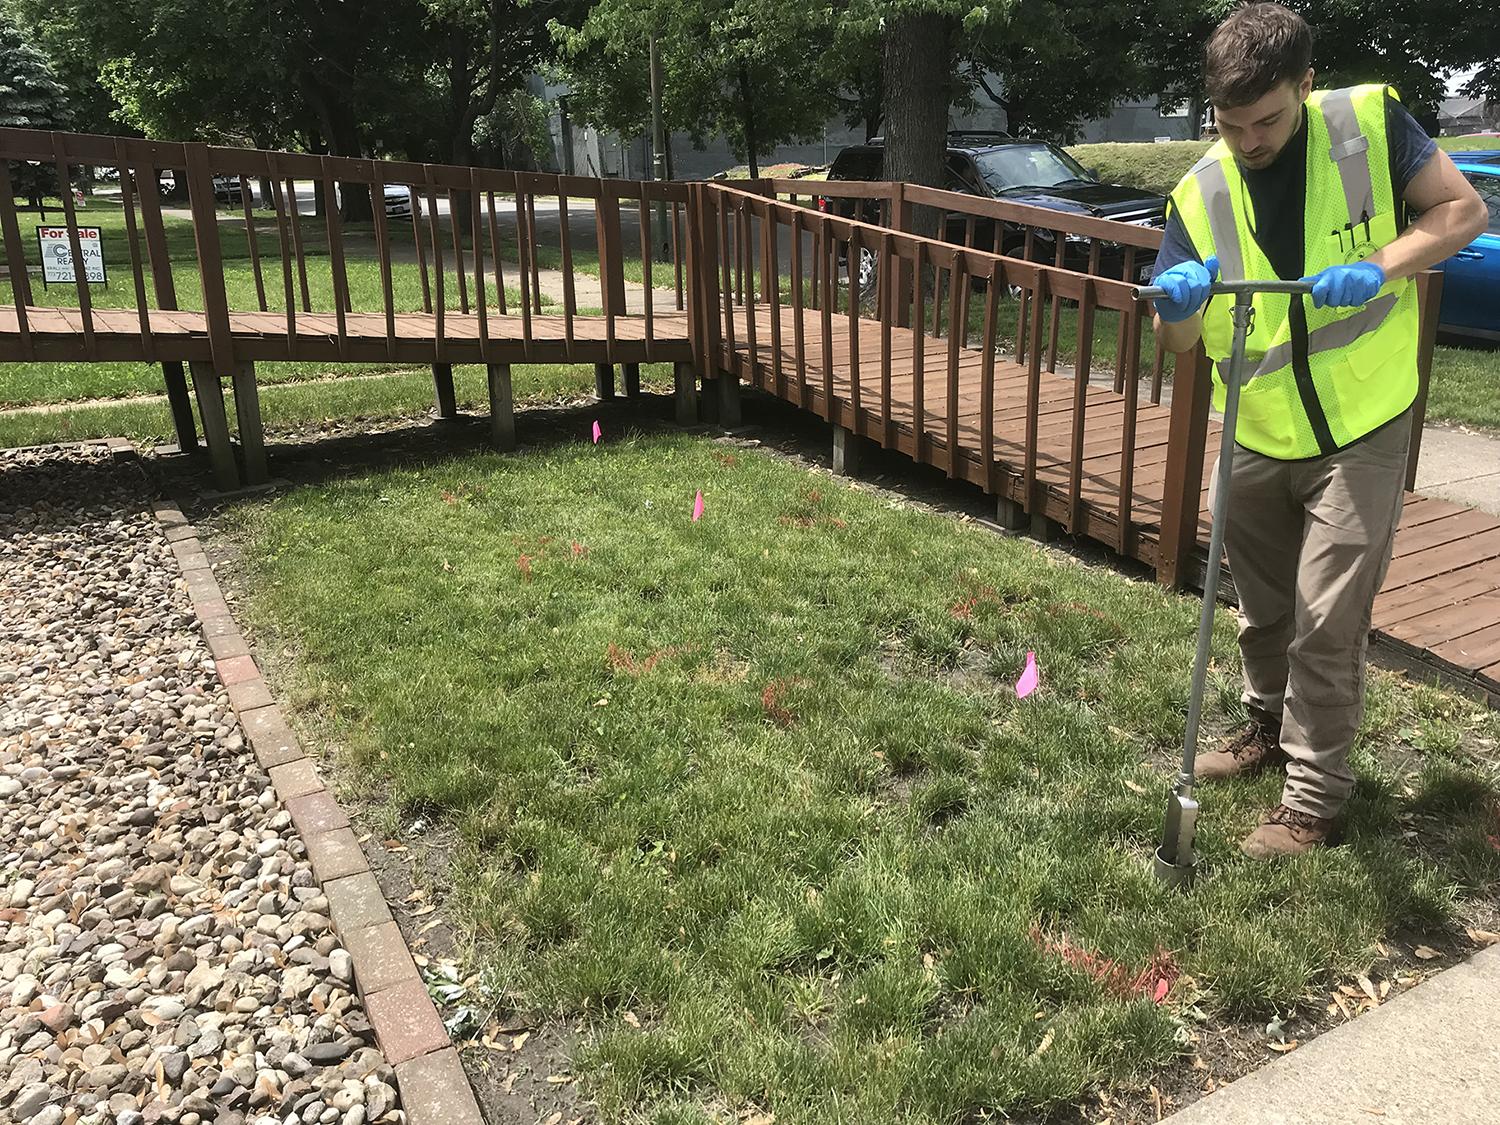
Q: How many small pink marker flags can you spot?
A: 3